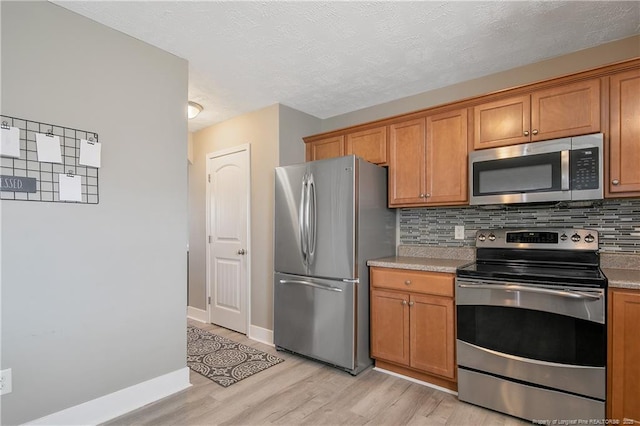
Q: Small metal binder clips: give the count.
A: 4